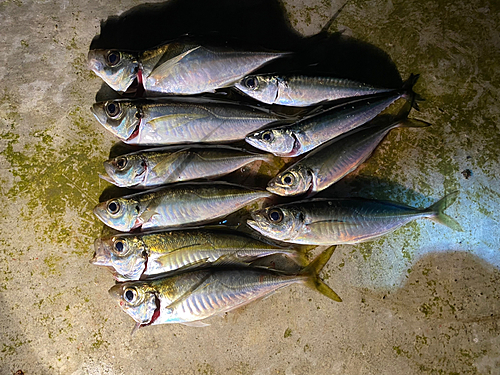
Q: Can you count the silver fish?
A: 10